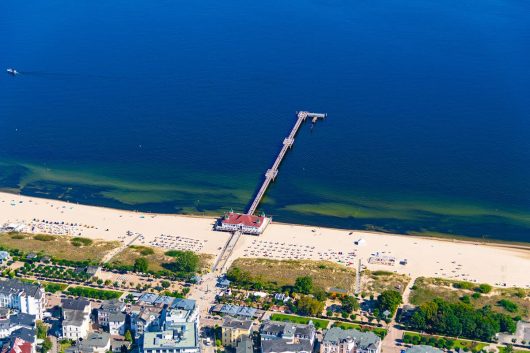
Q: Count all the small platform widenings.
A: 2